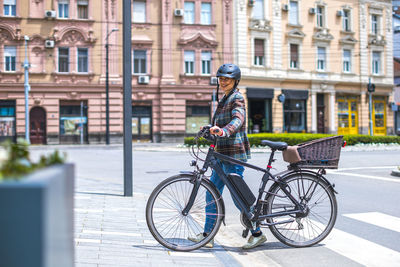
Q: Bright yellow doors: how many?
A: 2